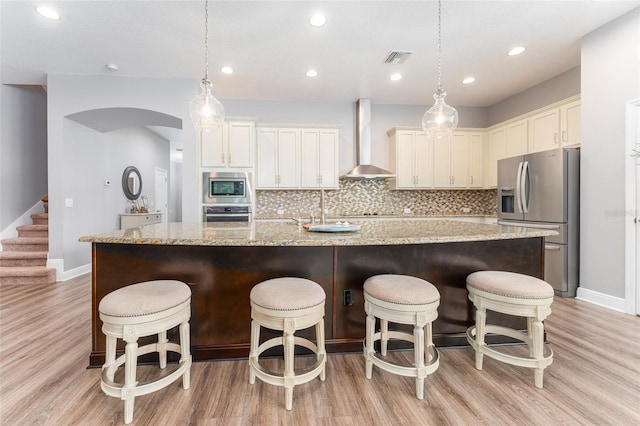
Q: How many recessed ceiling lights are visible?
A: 7